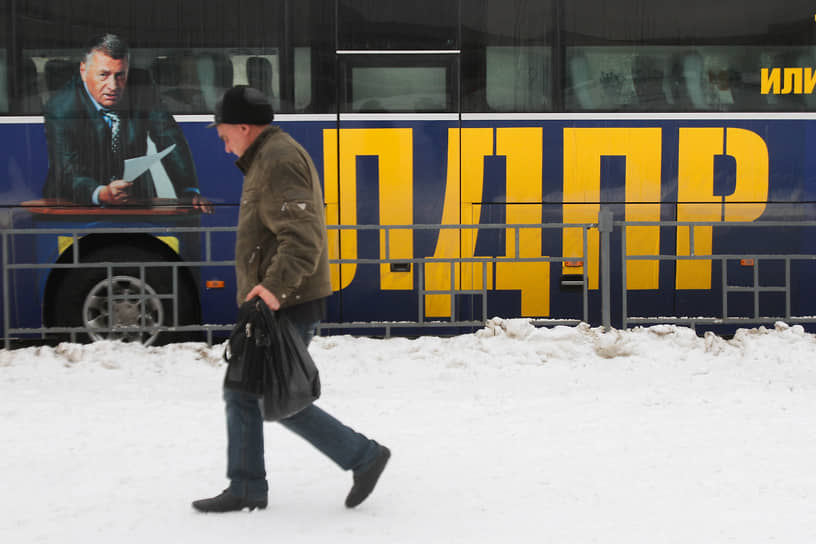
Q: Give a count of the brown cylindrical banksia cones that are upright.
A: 0